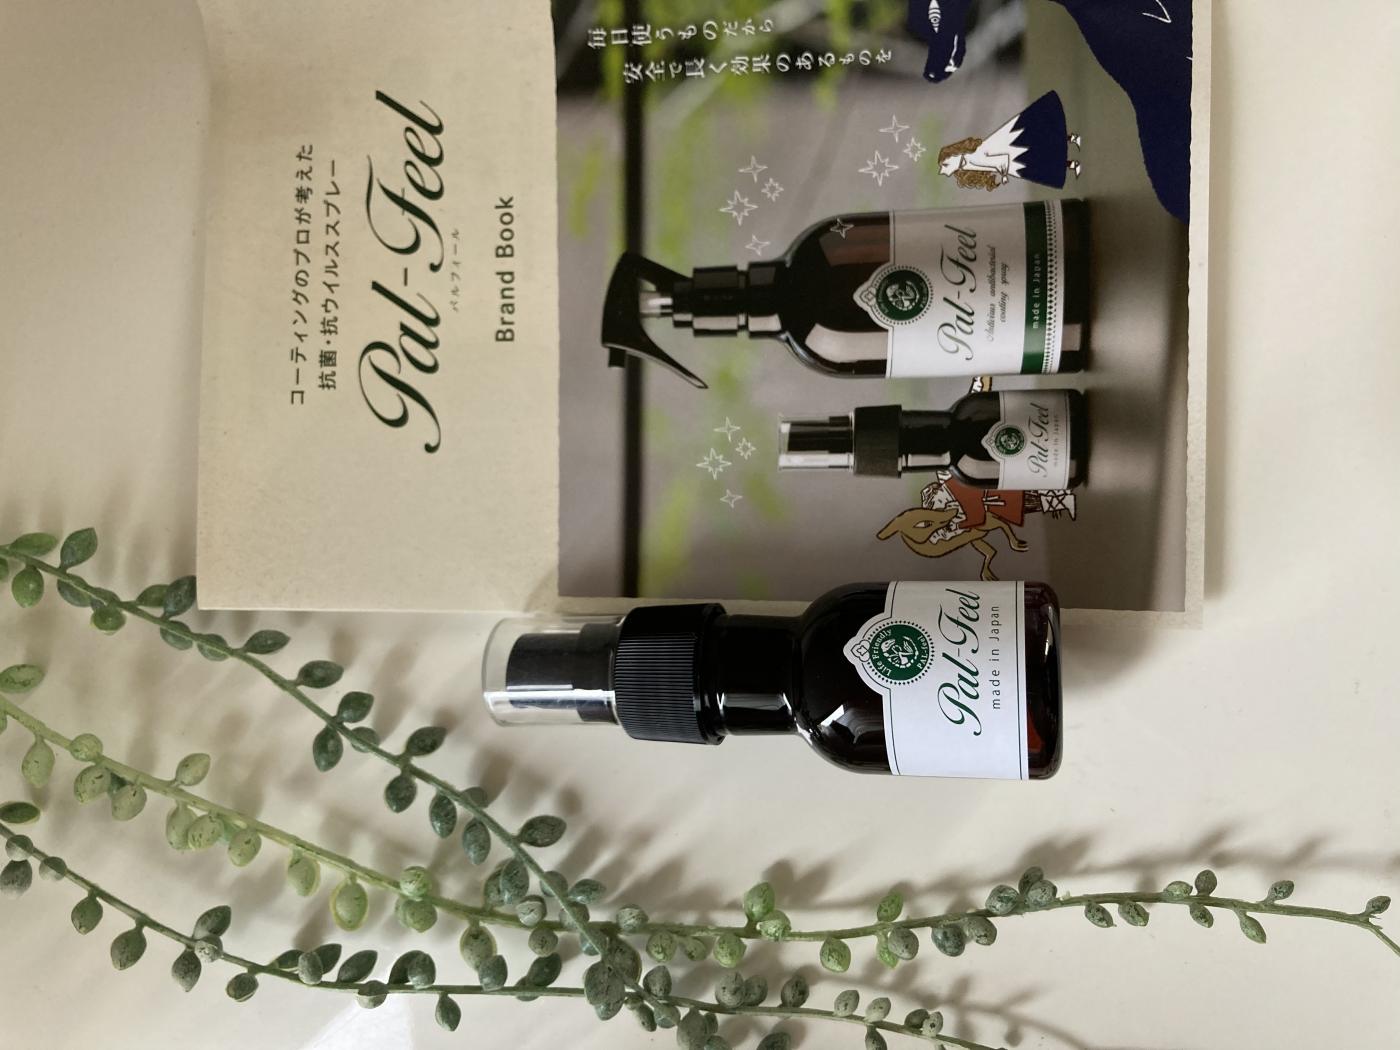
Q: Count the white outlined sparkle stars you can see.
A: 12